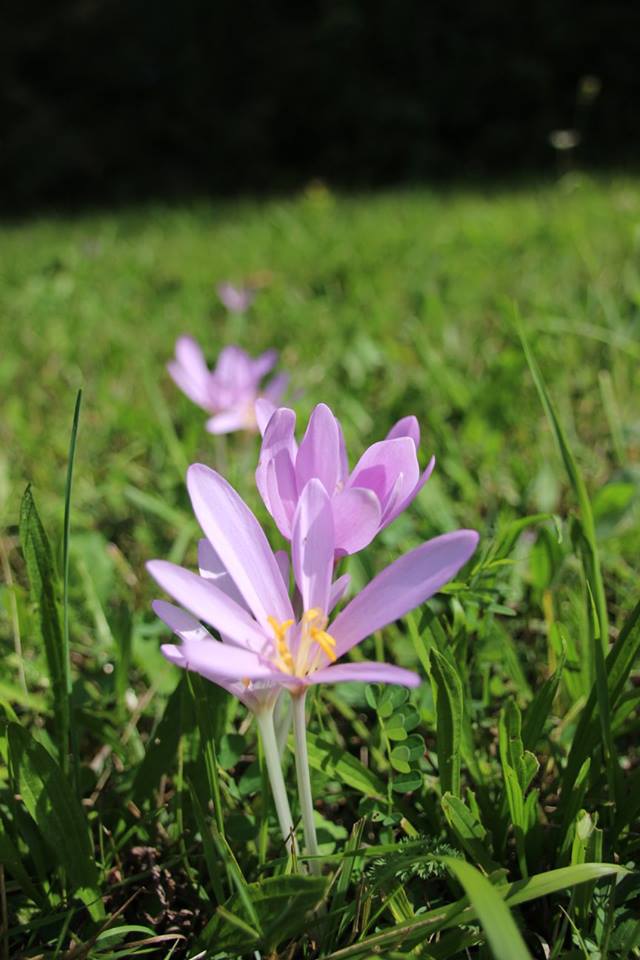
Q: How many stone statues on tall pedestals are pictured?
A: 0